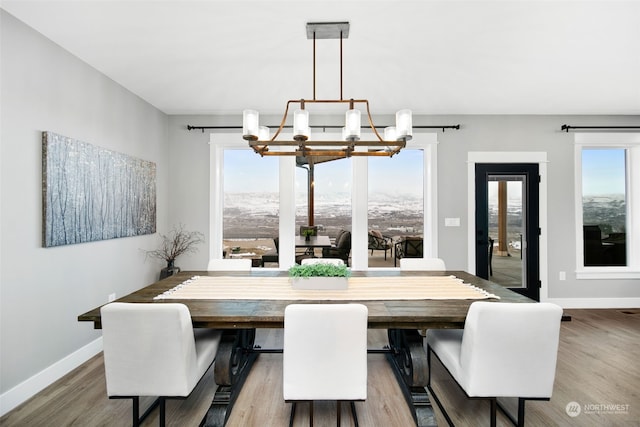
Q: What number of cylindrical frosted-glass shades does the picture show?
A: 8